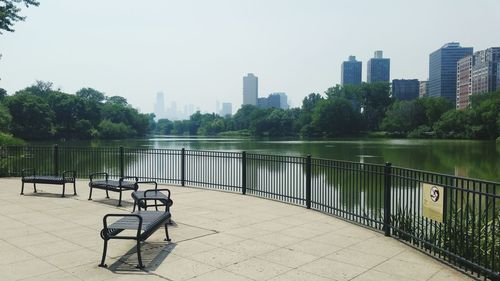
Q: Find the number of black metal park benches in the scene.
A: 4